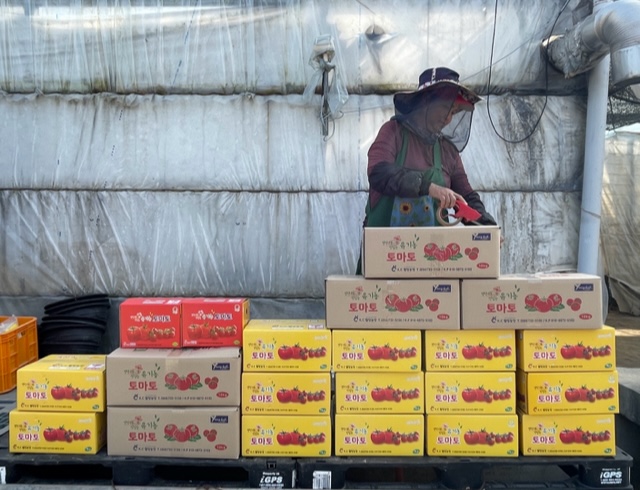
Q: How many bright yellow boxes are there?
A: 14